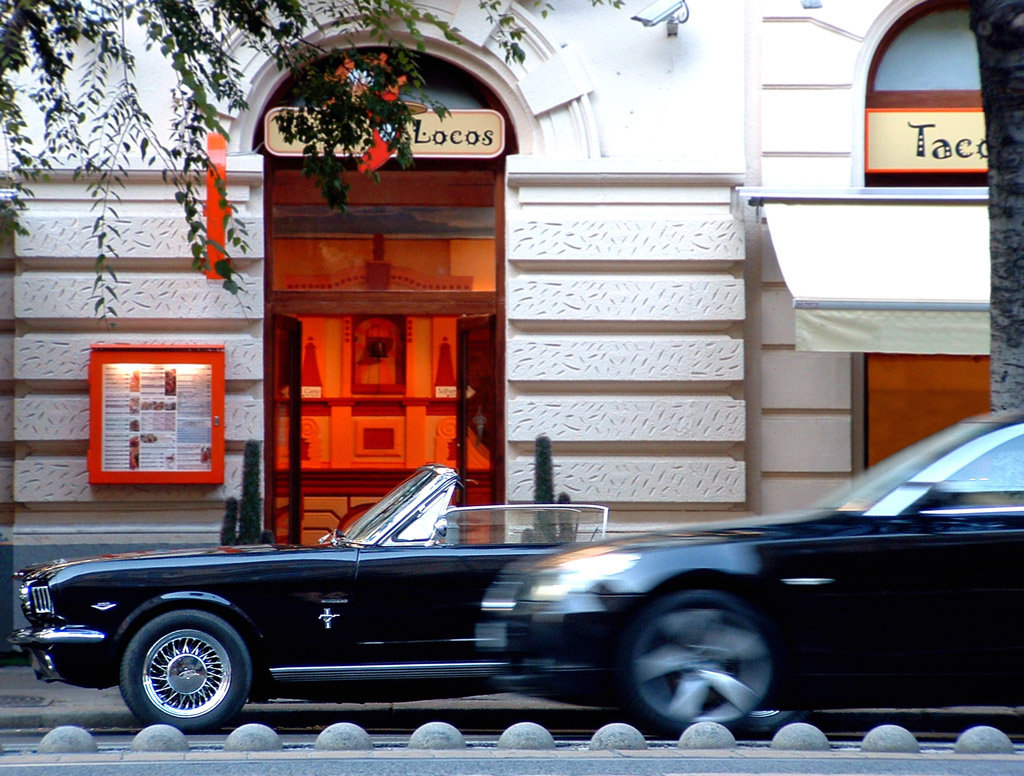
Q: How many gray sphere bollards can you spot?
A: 11